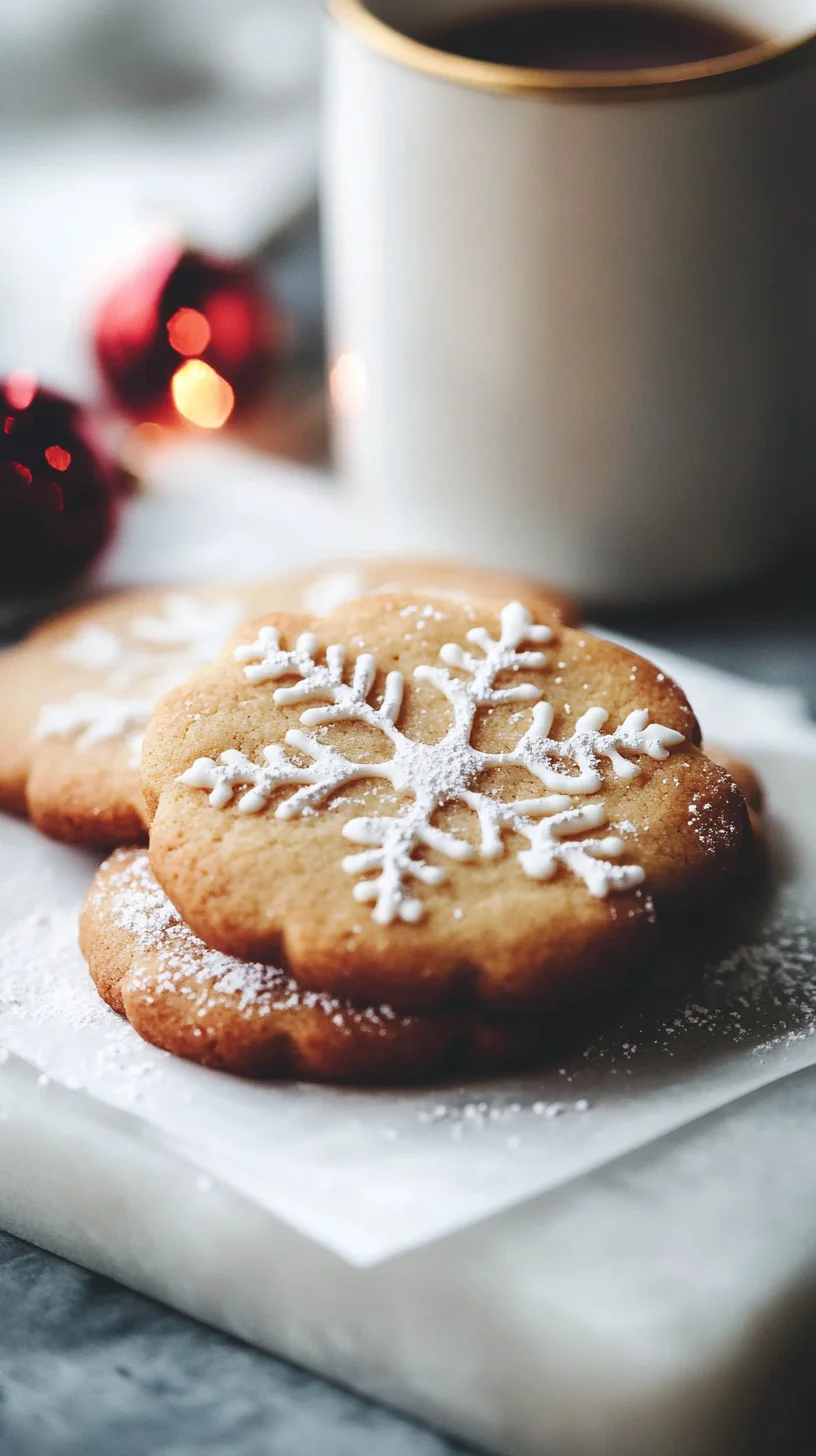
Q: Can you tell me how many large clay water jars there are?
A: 0